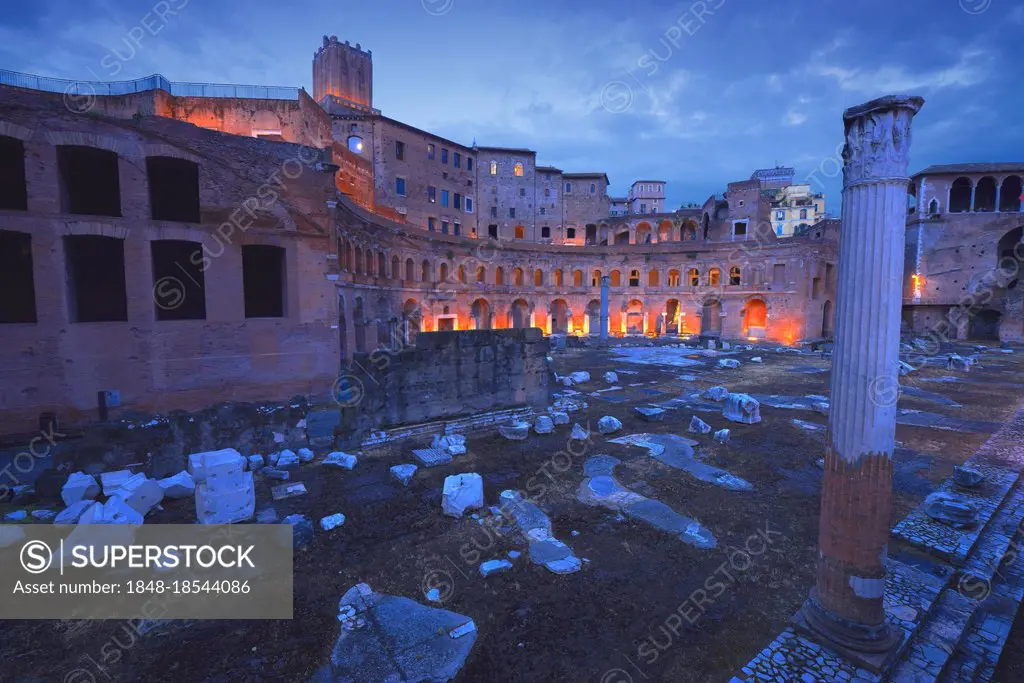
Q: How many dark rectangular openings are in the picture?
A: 7